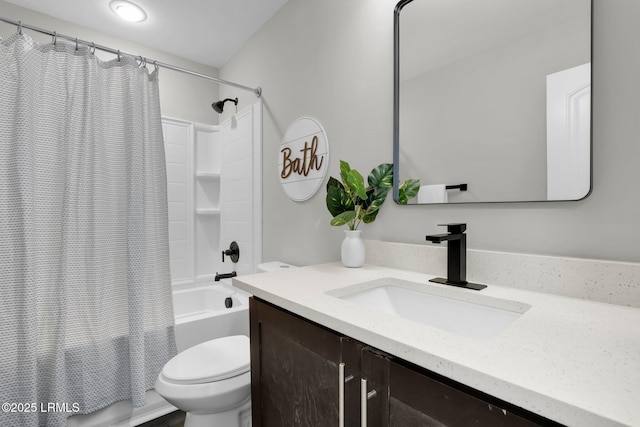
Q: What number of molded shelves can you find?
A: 2